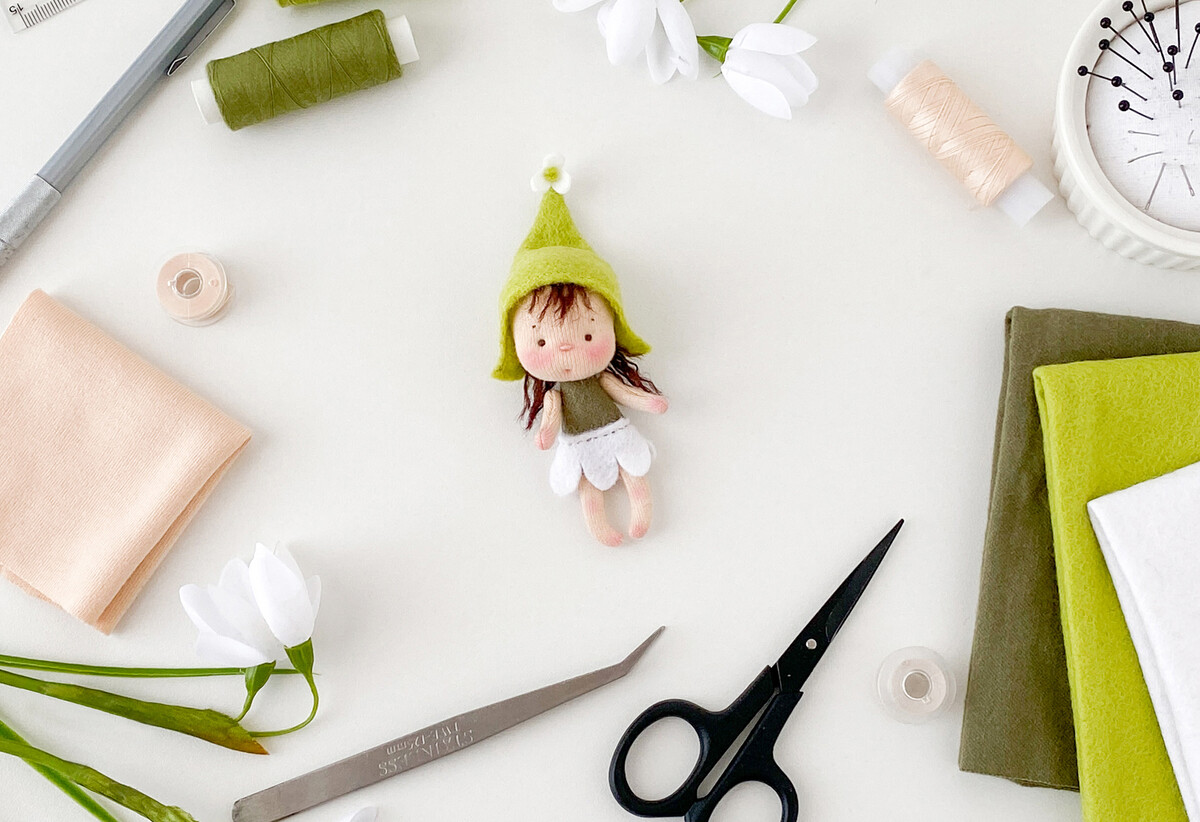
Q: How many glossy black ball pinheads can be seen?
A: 11